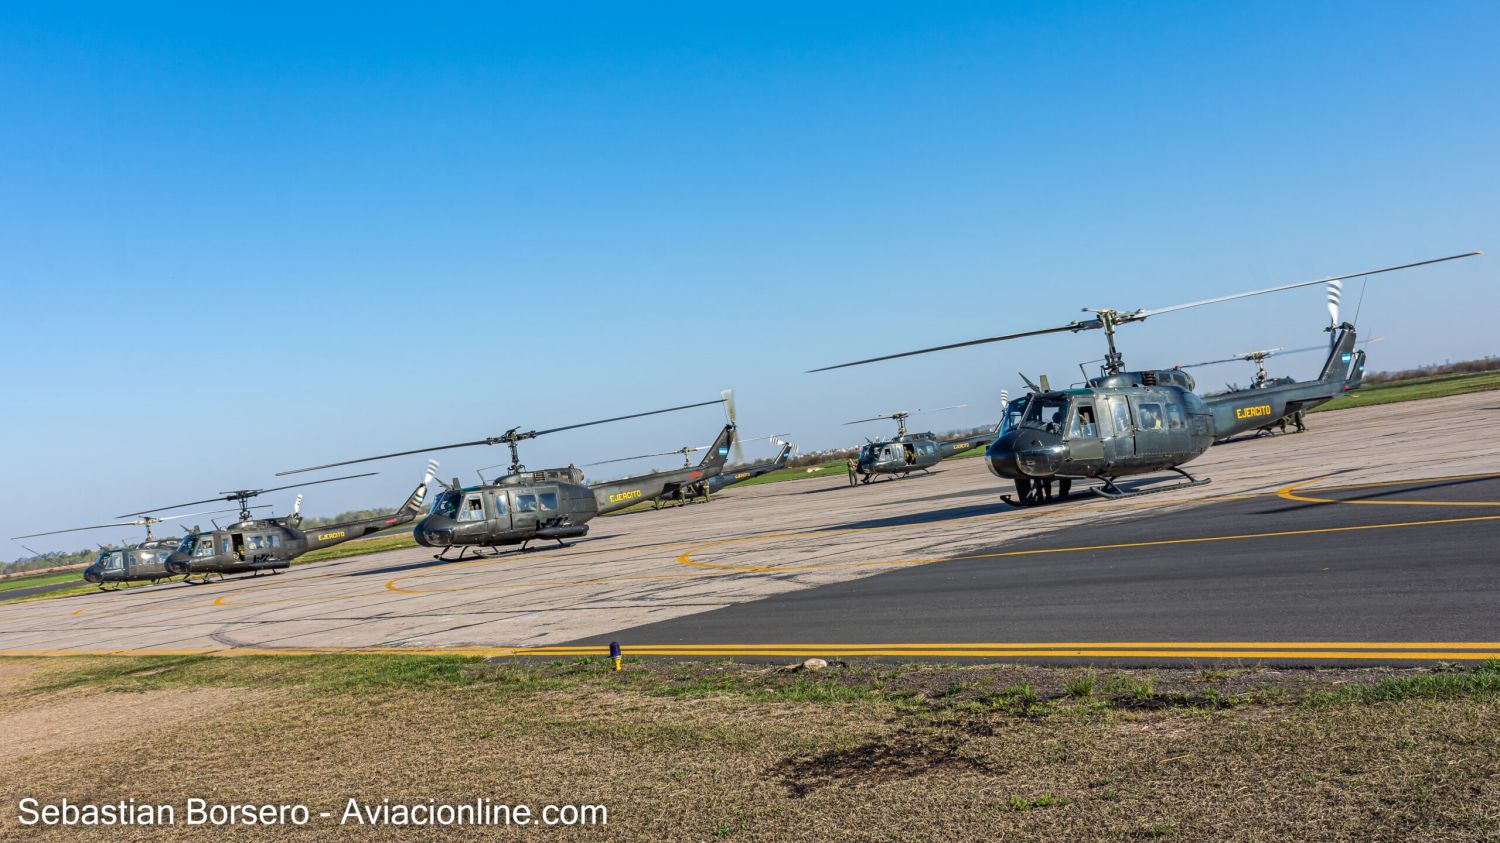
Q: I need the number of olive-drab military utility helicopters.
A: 7